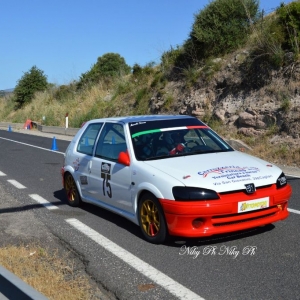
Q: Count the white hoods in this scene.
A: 1